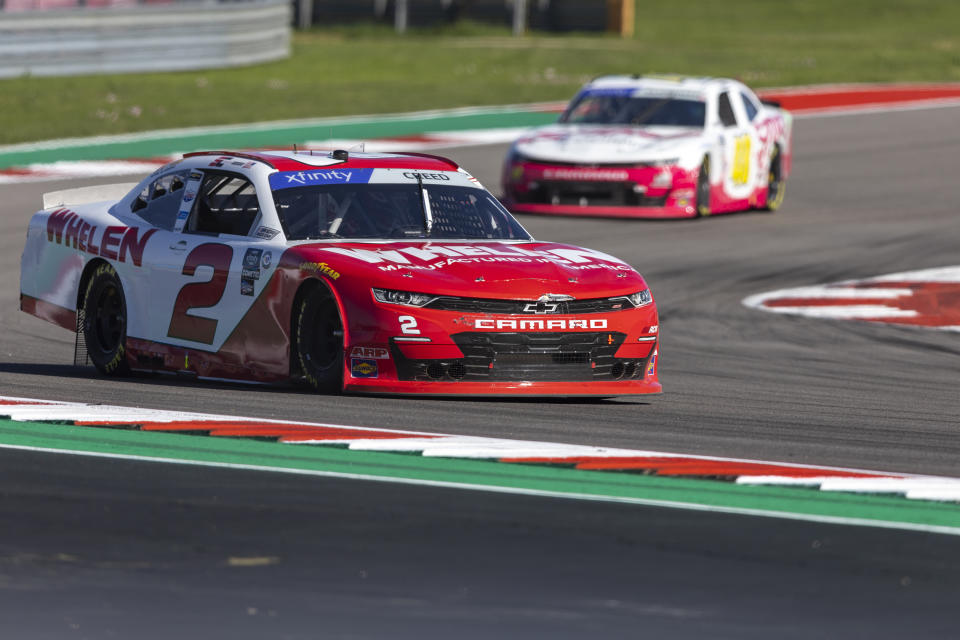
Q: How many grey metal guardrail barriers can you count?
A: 1